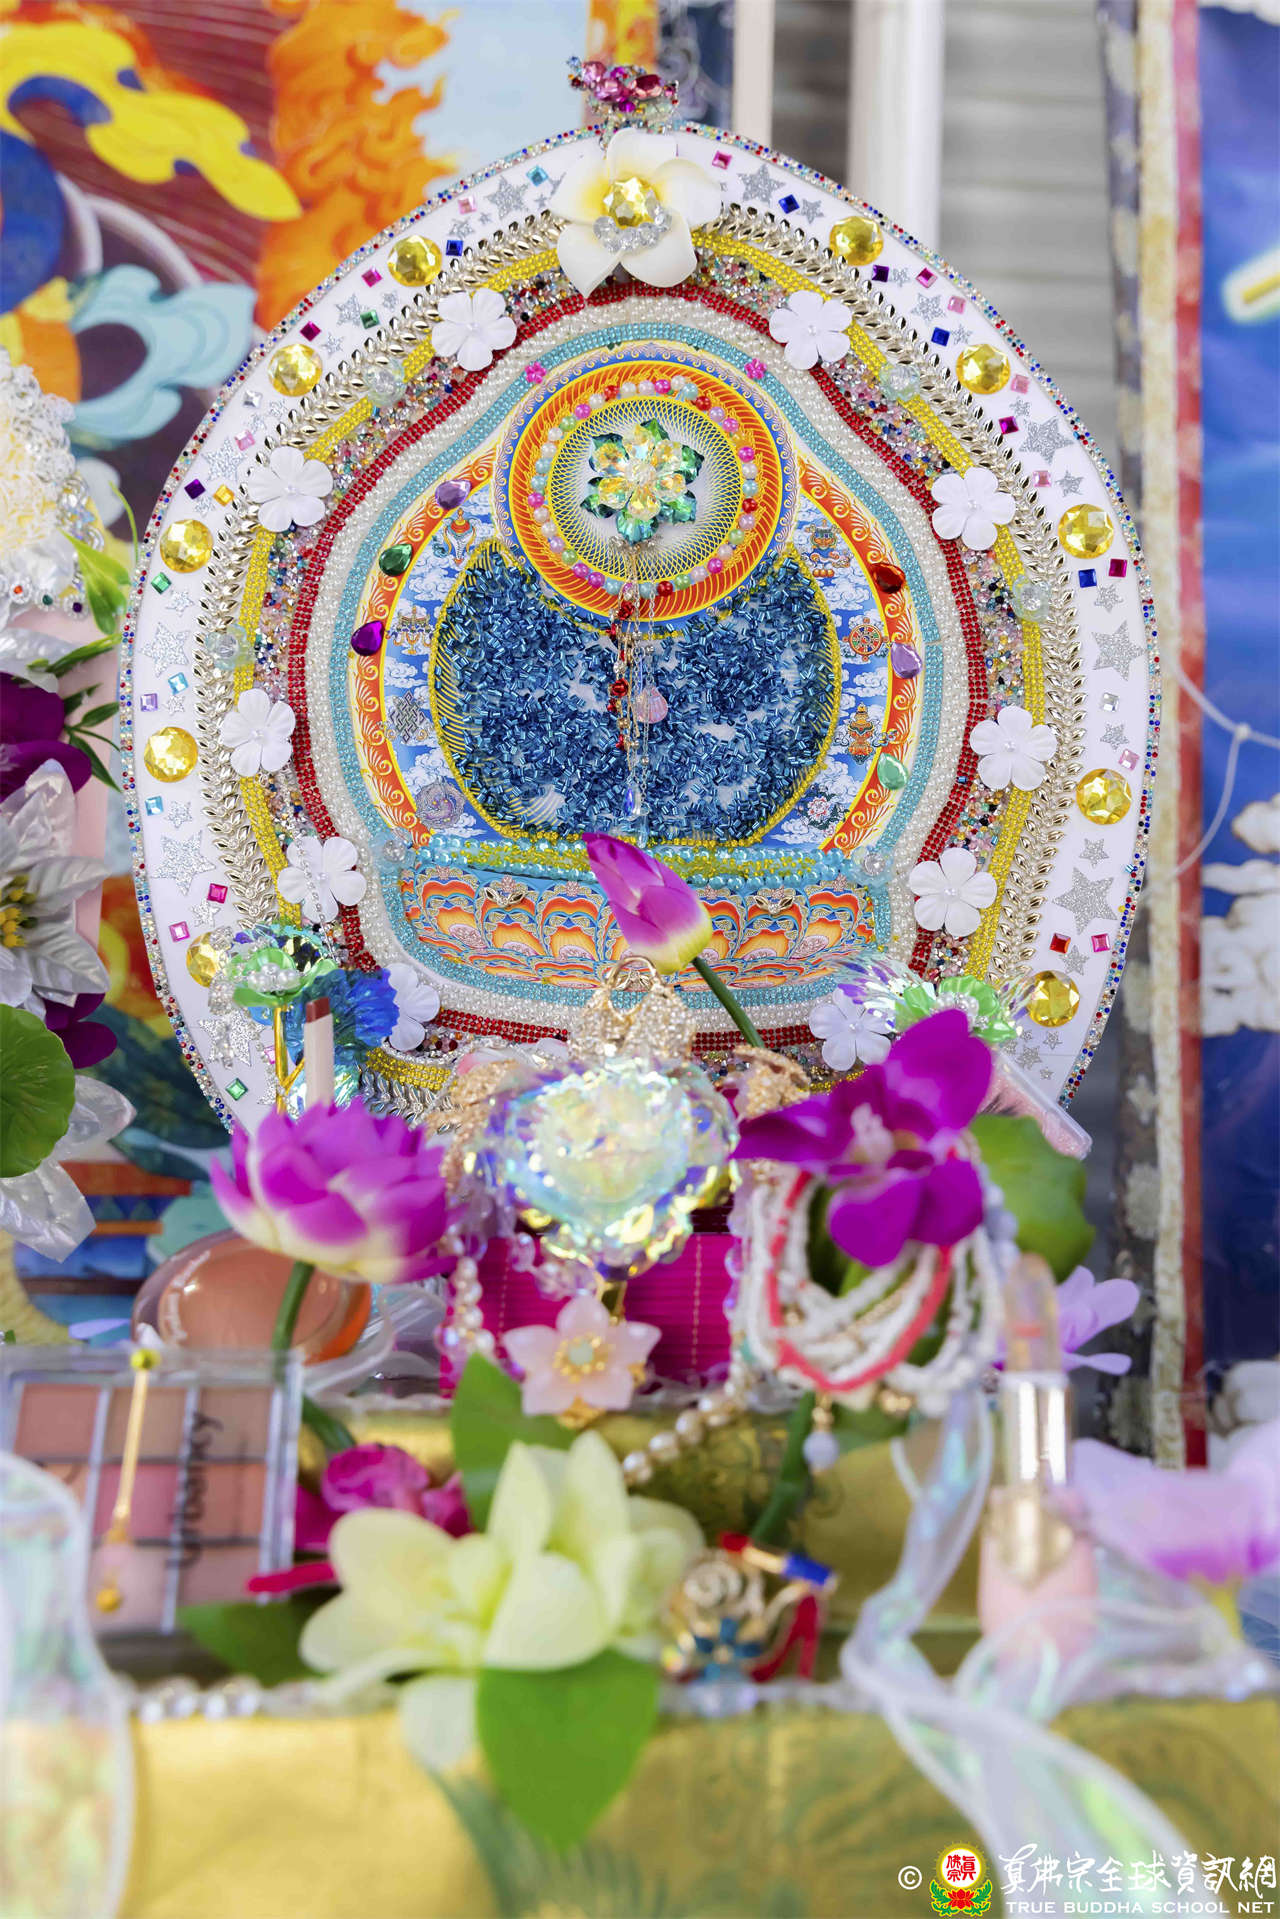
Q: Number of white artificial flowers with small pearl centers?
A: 10